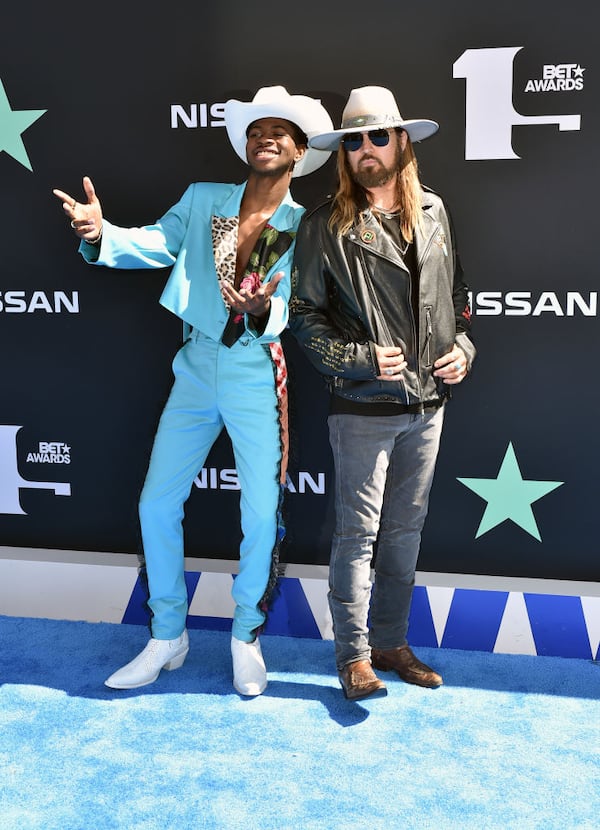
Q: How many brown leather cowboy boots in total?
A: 2